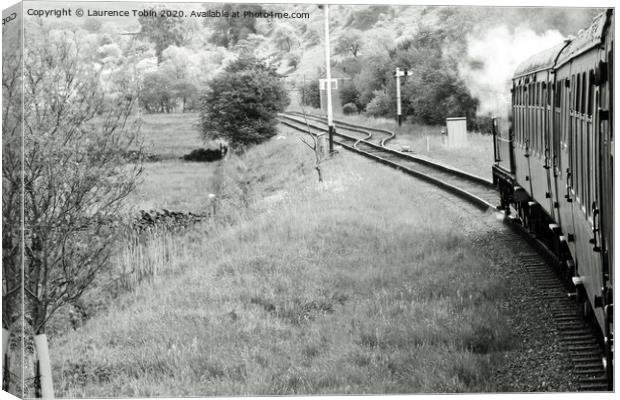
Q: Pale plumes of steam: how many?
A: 1